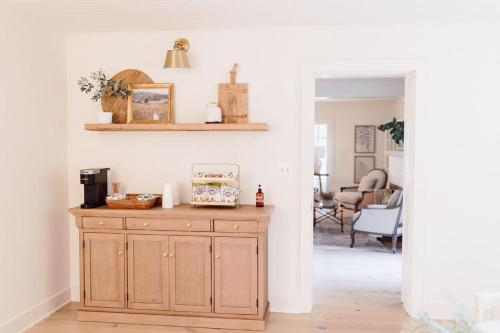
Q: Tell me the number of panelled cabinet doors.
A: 4